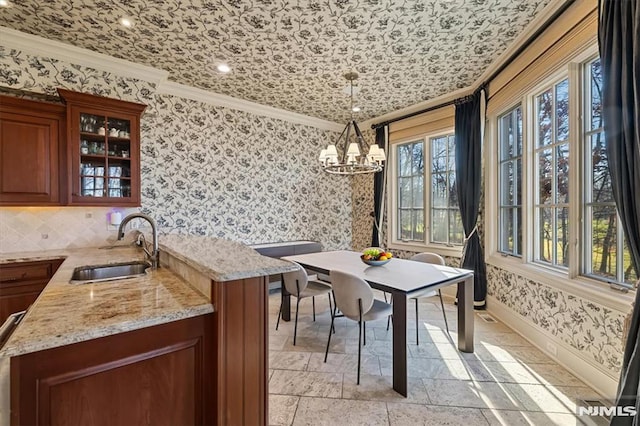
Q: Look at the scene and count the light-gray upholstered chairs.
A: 4